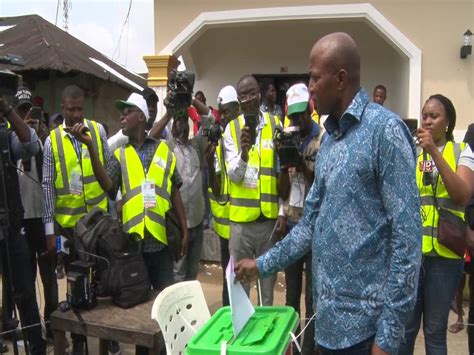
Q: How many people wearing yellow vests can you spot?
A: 5